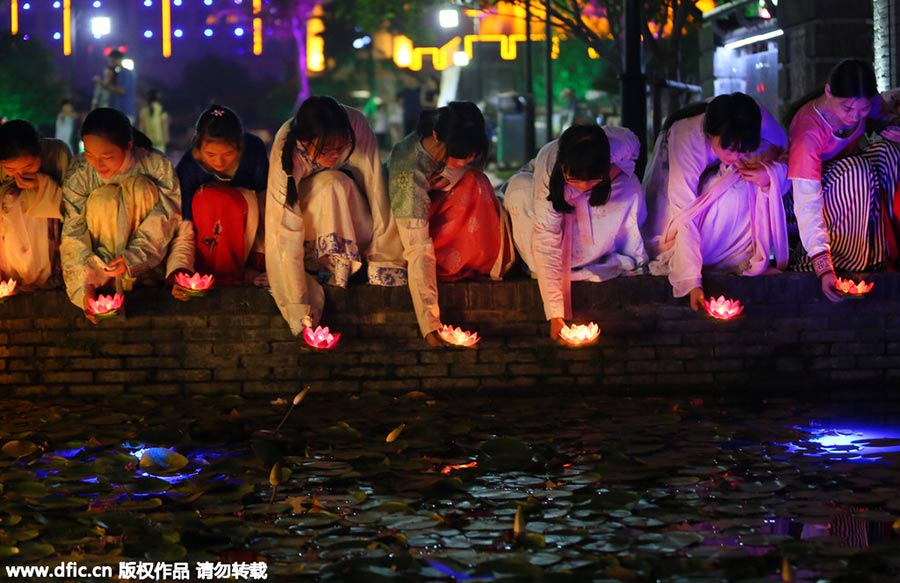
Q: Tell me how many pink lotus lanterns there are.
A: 4